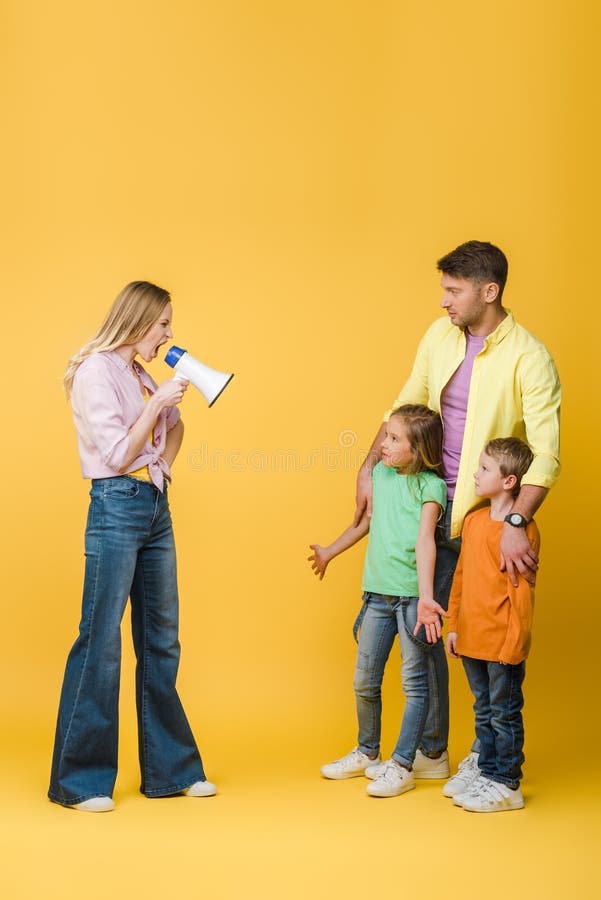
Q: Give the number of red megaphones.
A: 0